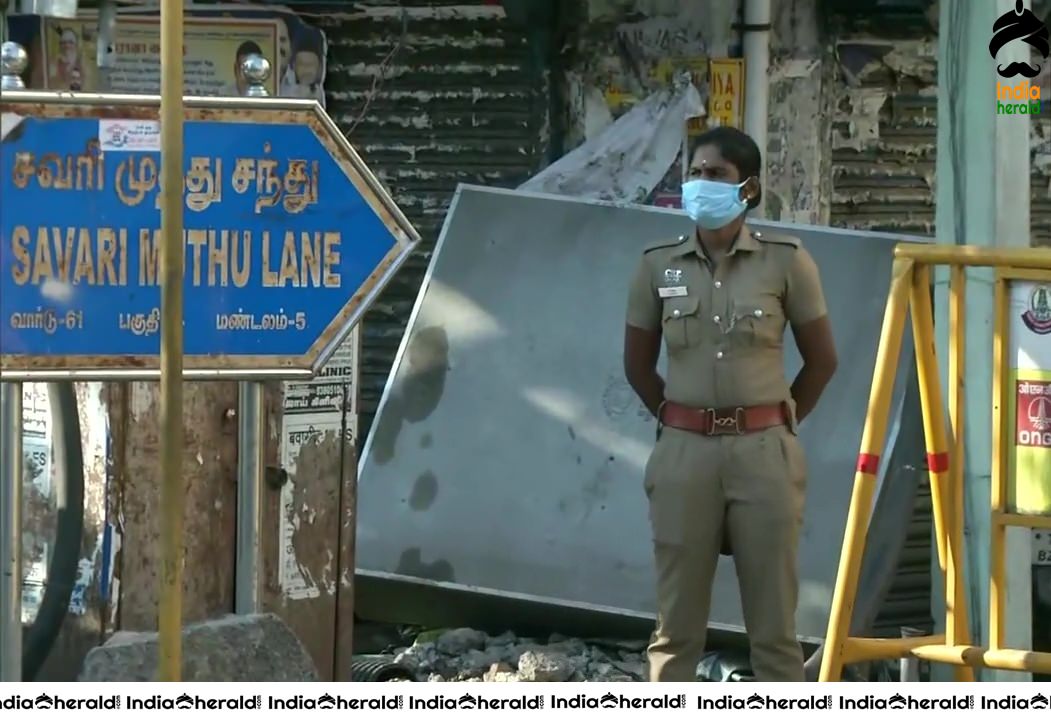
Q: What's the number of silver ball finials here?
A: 2